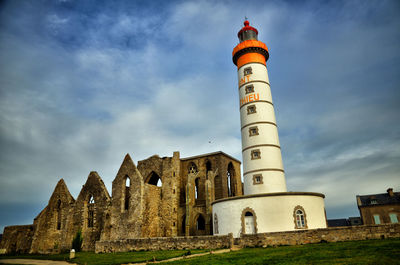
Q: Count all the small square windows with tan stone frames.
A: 6